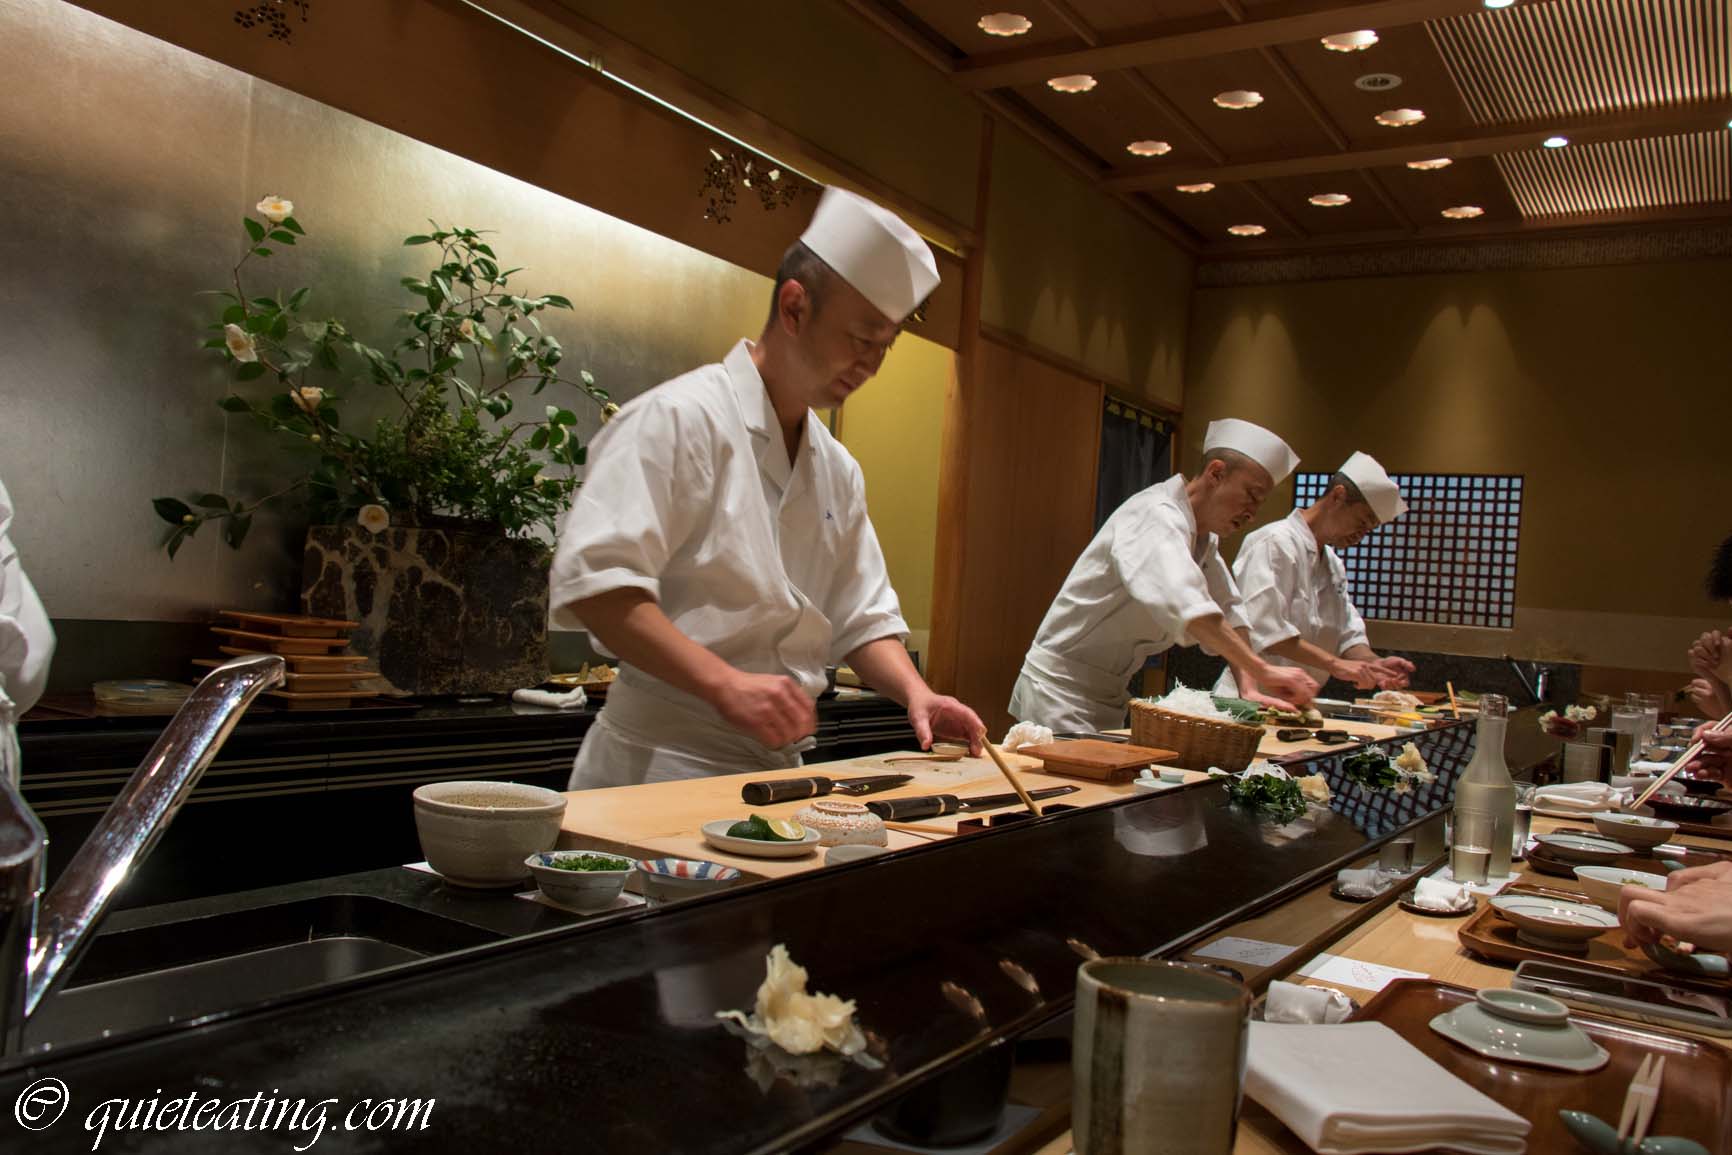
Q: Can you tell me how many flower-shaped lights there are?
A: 11